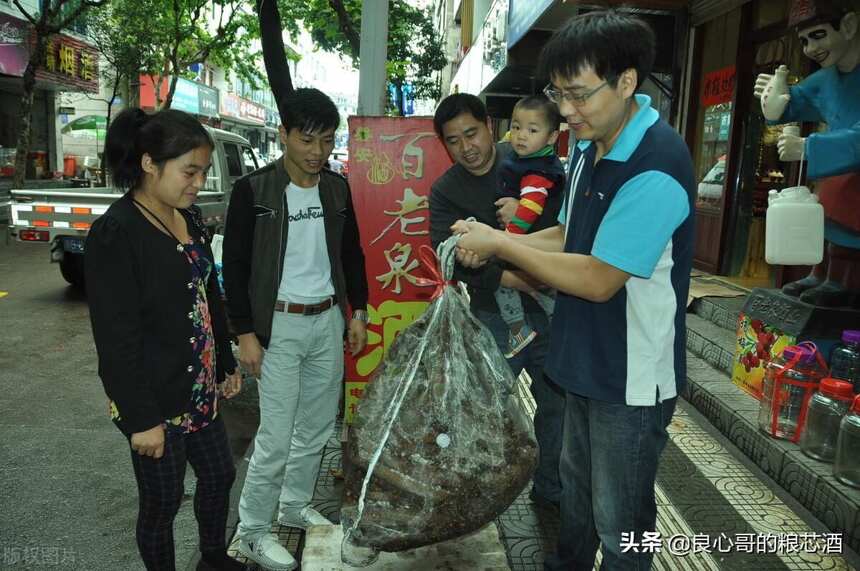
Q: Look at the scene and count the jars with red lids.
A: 2